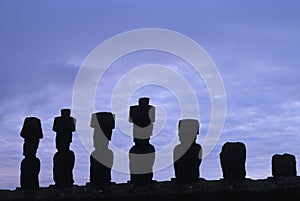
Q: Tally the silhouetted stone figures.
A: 7